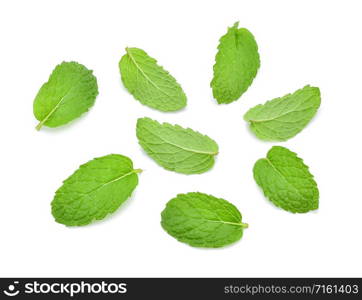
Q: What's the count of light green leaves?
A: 3